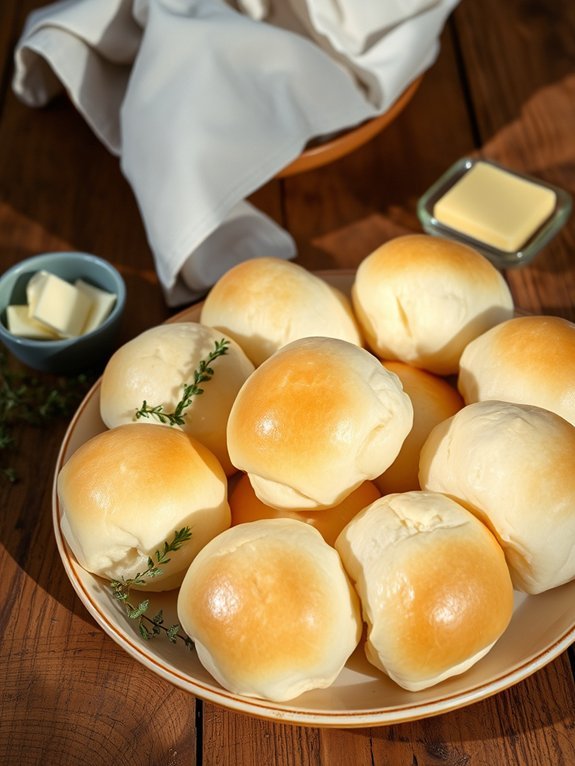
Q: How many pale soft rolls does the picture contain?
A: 11